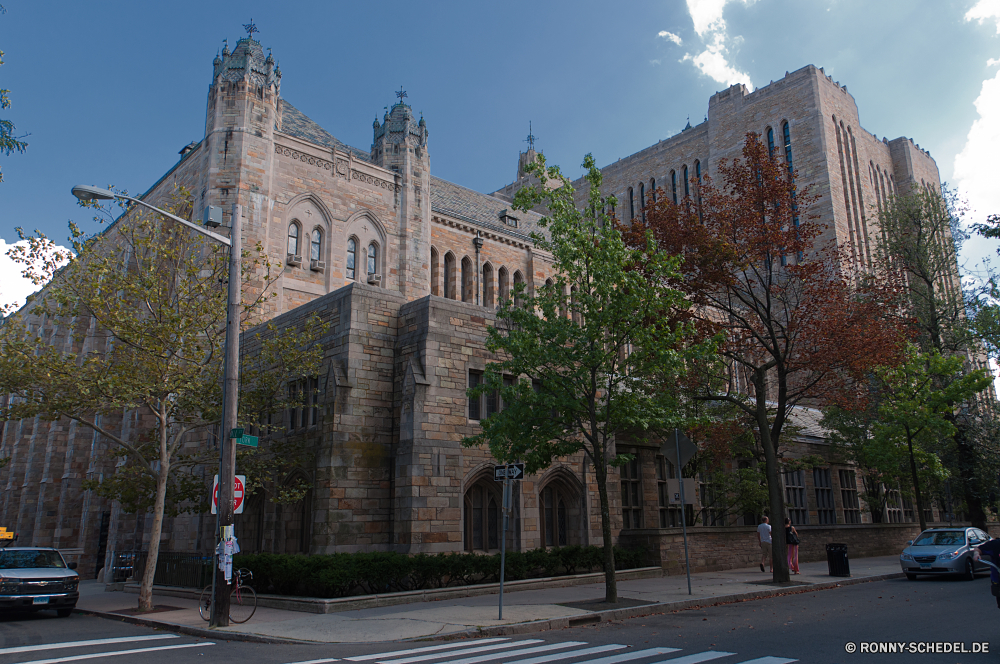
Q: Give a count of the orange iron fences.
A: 0